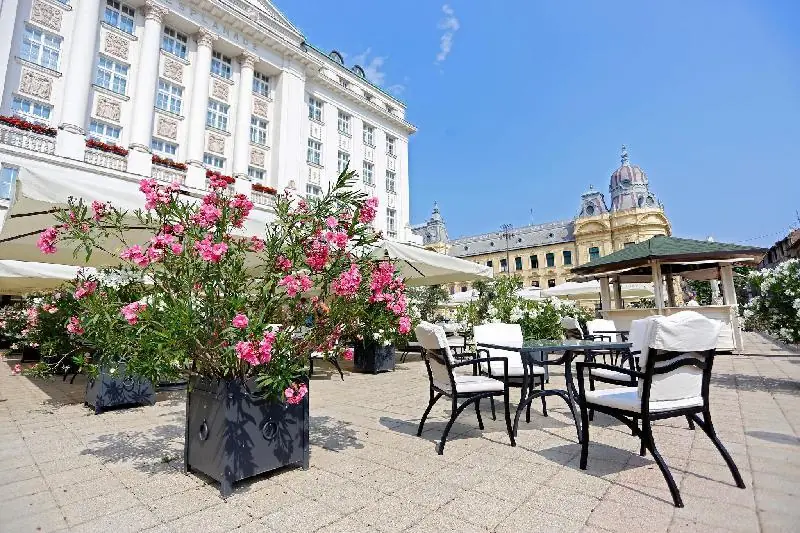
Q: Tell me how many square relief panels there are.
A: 10